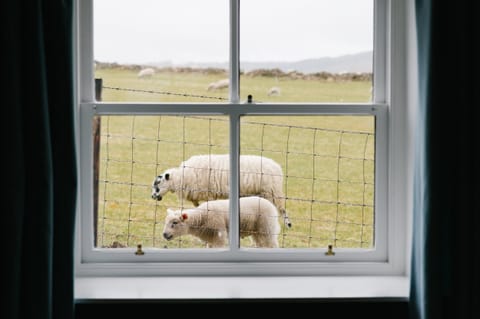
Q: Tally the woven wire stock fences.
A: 1